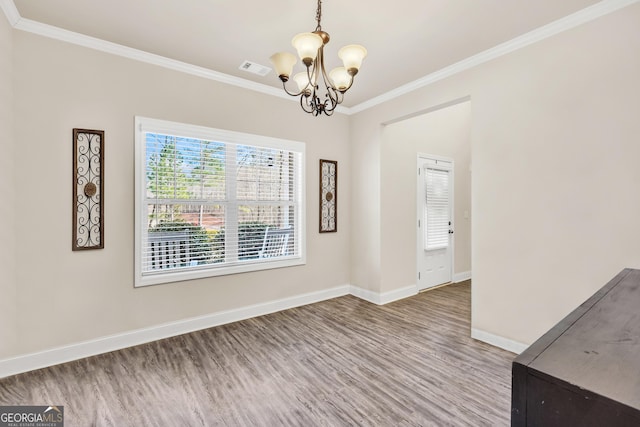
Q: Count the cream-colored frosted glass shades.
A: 5